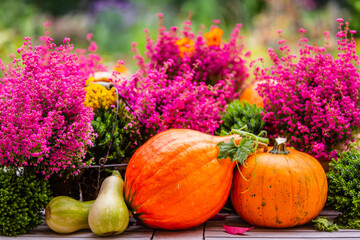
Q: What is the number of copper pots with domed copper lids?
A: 0